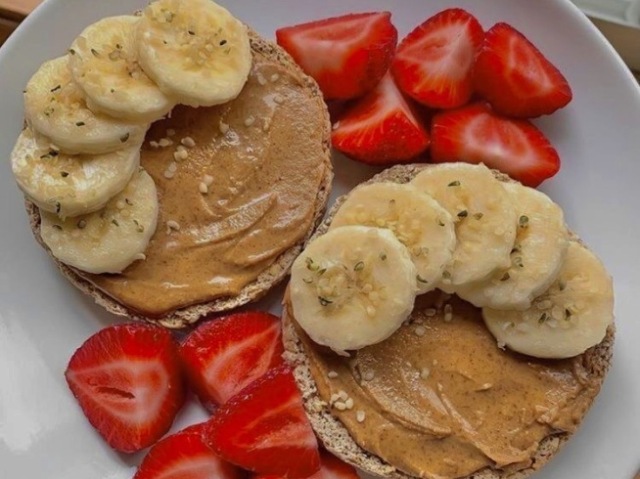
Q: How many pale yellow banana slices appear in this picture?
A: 10